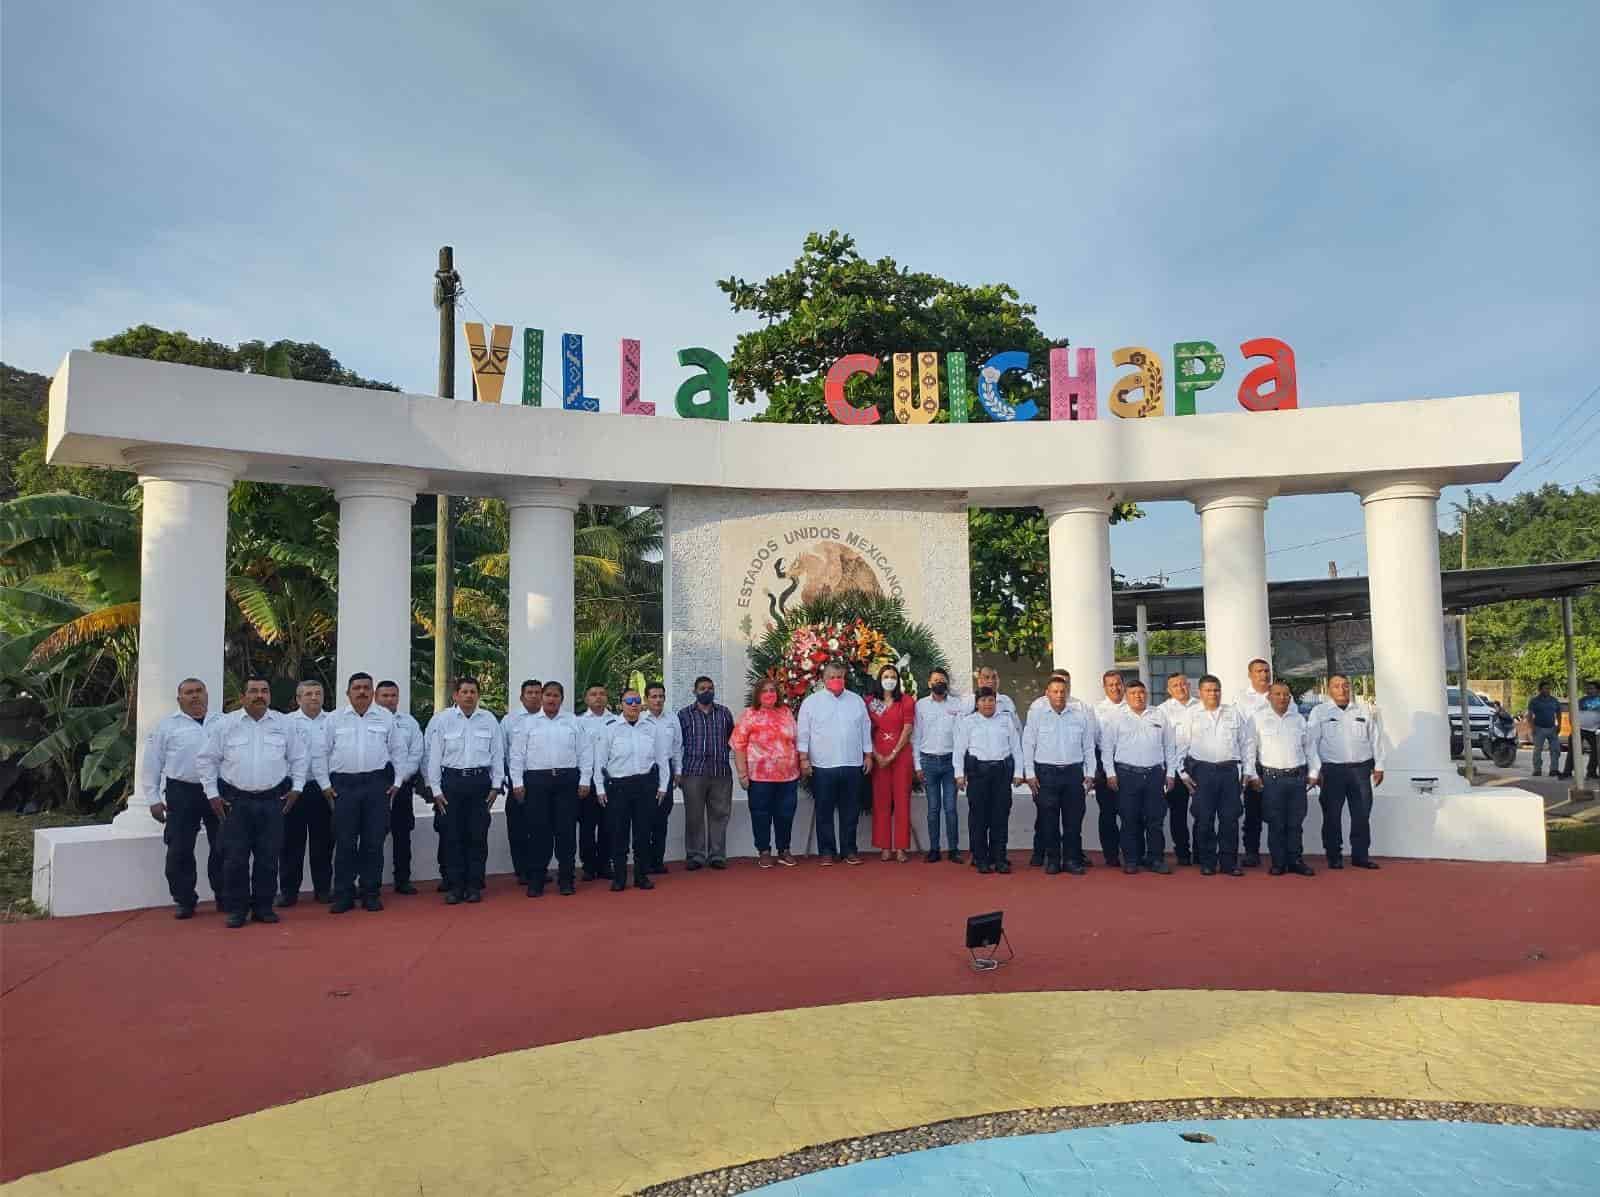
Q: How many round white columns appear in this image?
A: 6